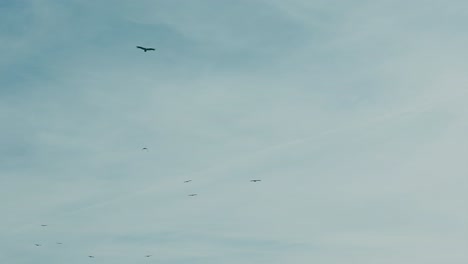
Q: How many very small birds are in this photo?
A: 9